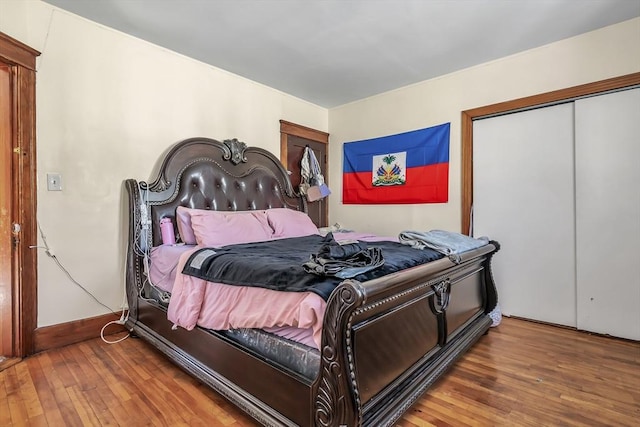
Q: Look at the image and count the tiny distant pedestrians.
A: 0